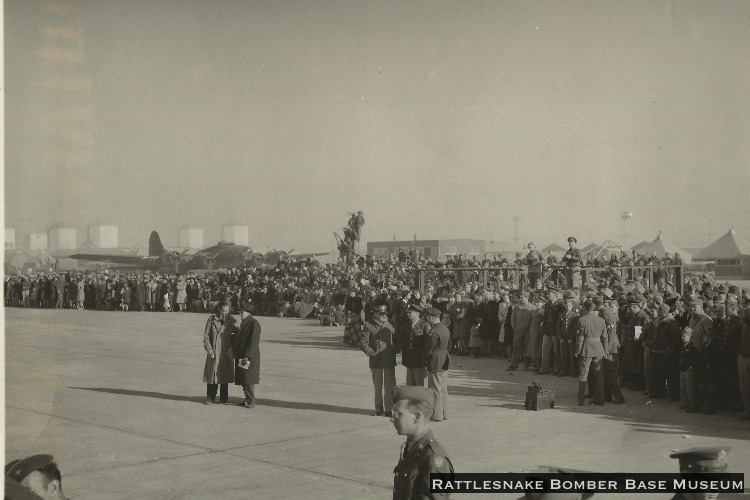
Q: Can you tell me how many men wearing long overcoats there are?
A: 2